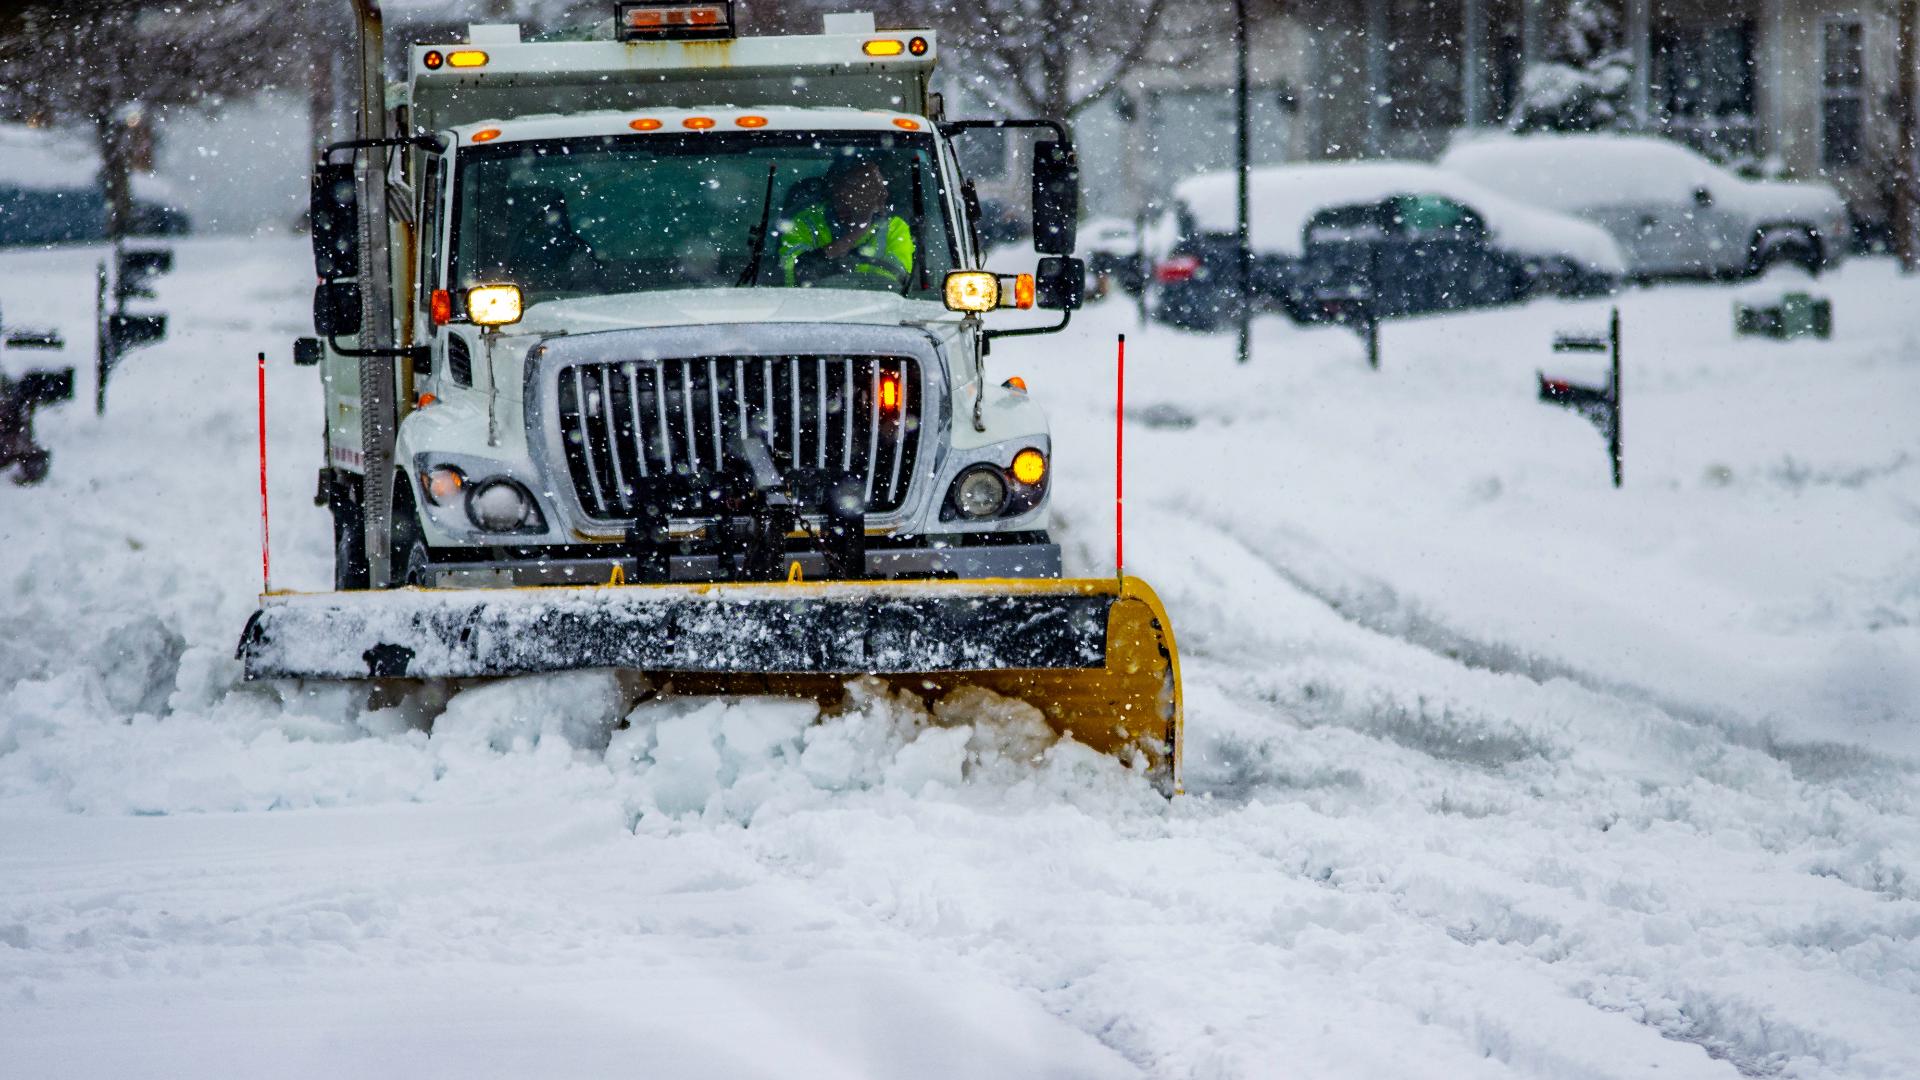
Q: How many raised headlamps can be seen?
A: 2